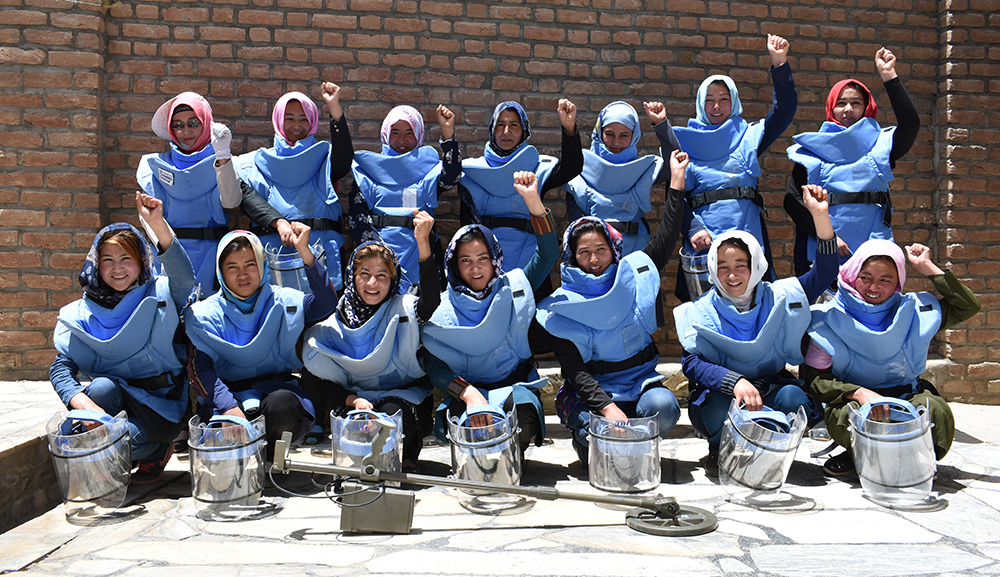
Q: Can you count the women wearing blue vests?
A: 14